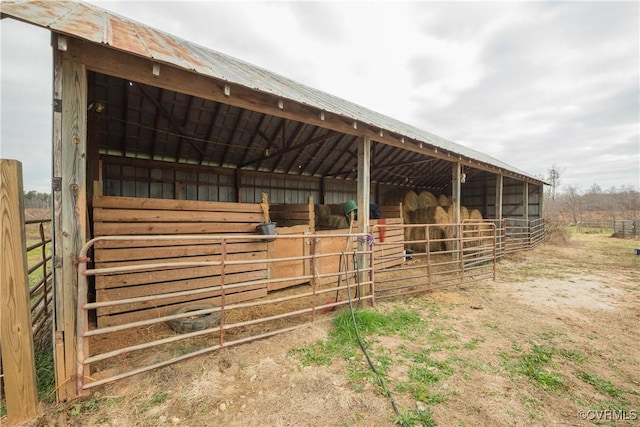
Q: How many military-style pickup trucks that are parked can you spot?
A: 0